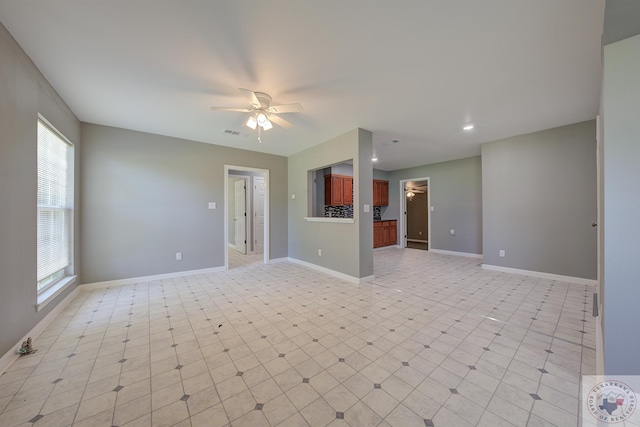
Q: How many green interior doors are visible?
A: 0